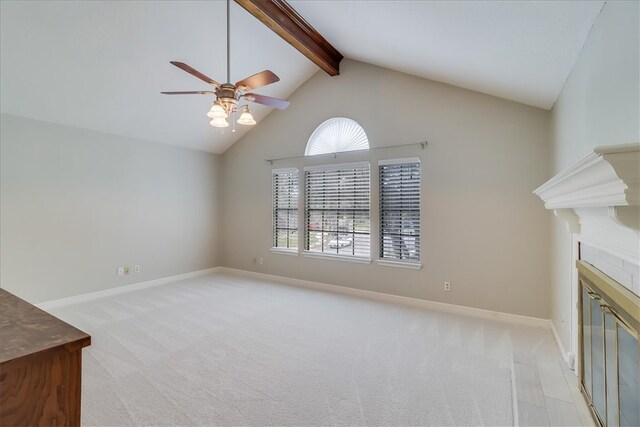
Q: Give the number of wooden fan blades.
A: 4